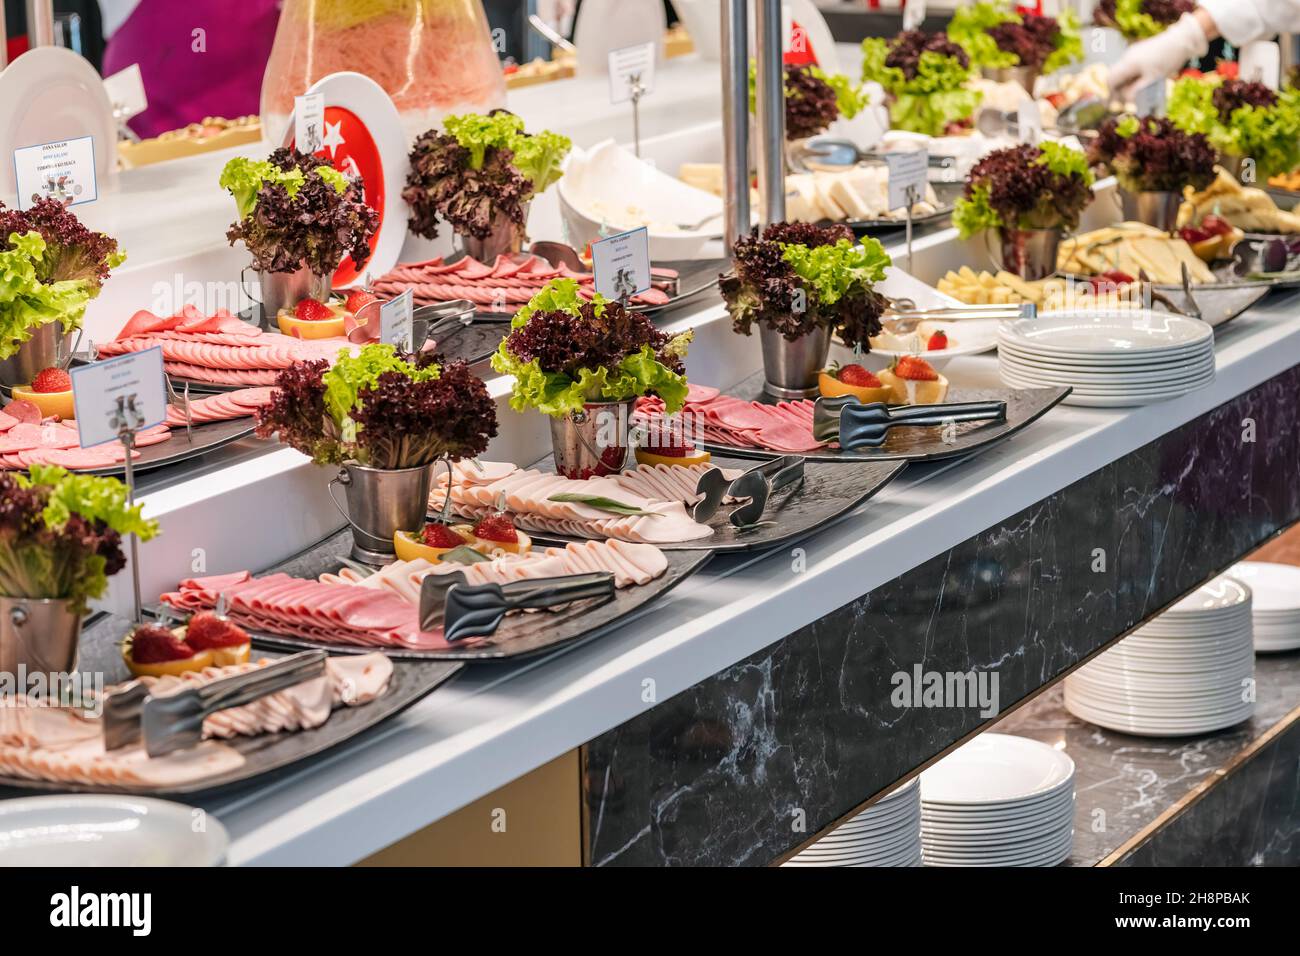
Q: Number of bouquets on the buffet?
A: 14